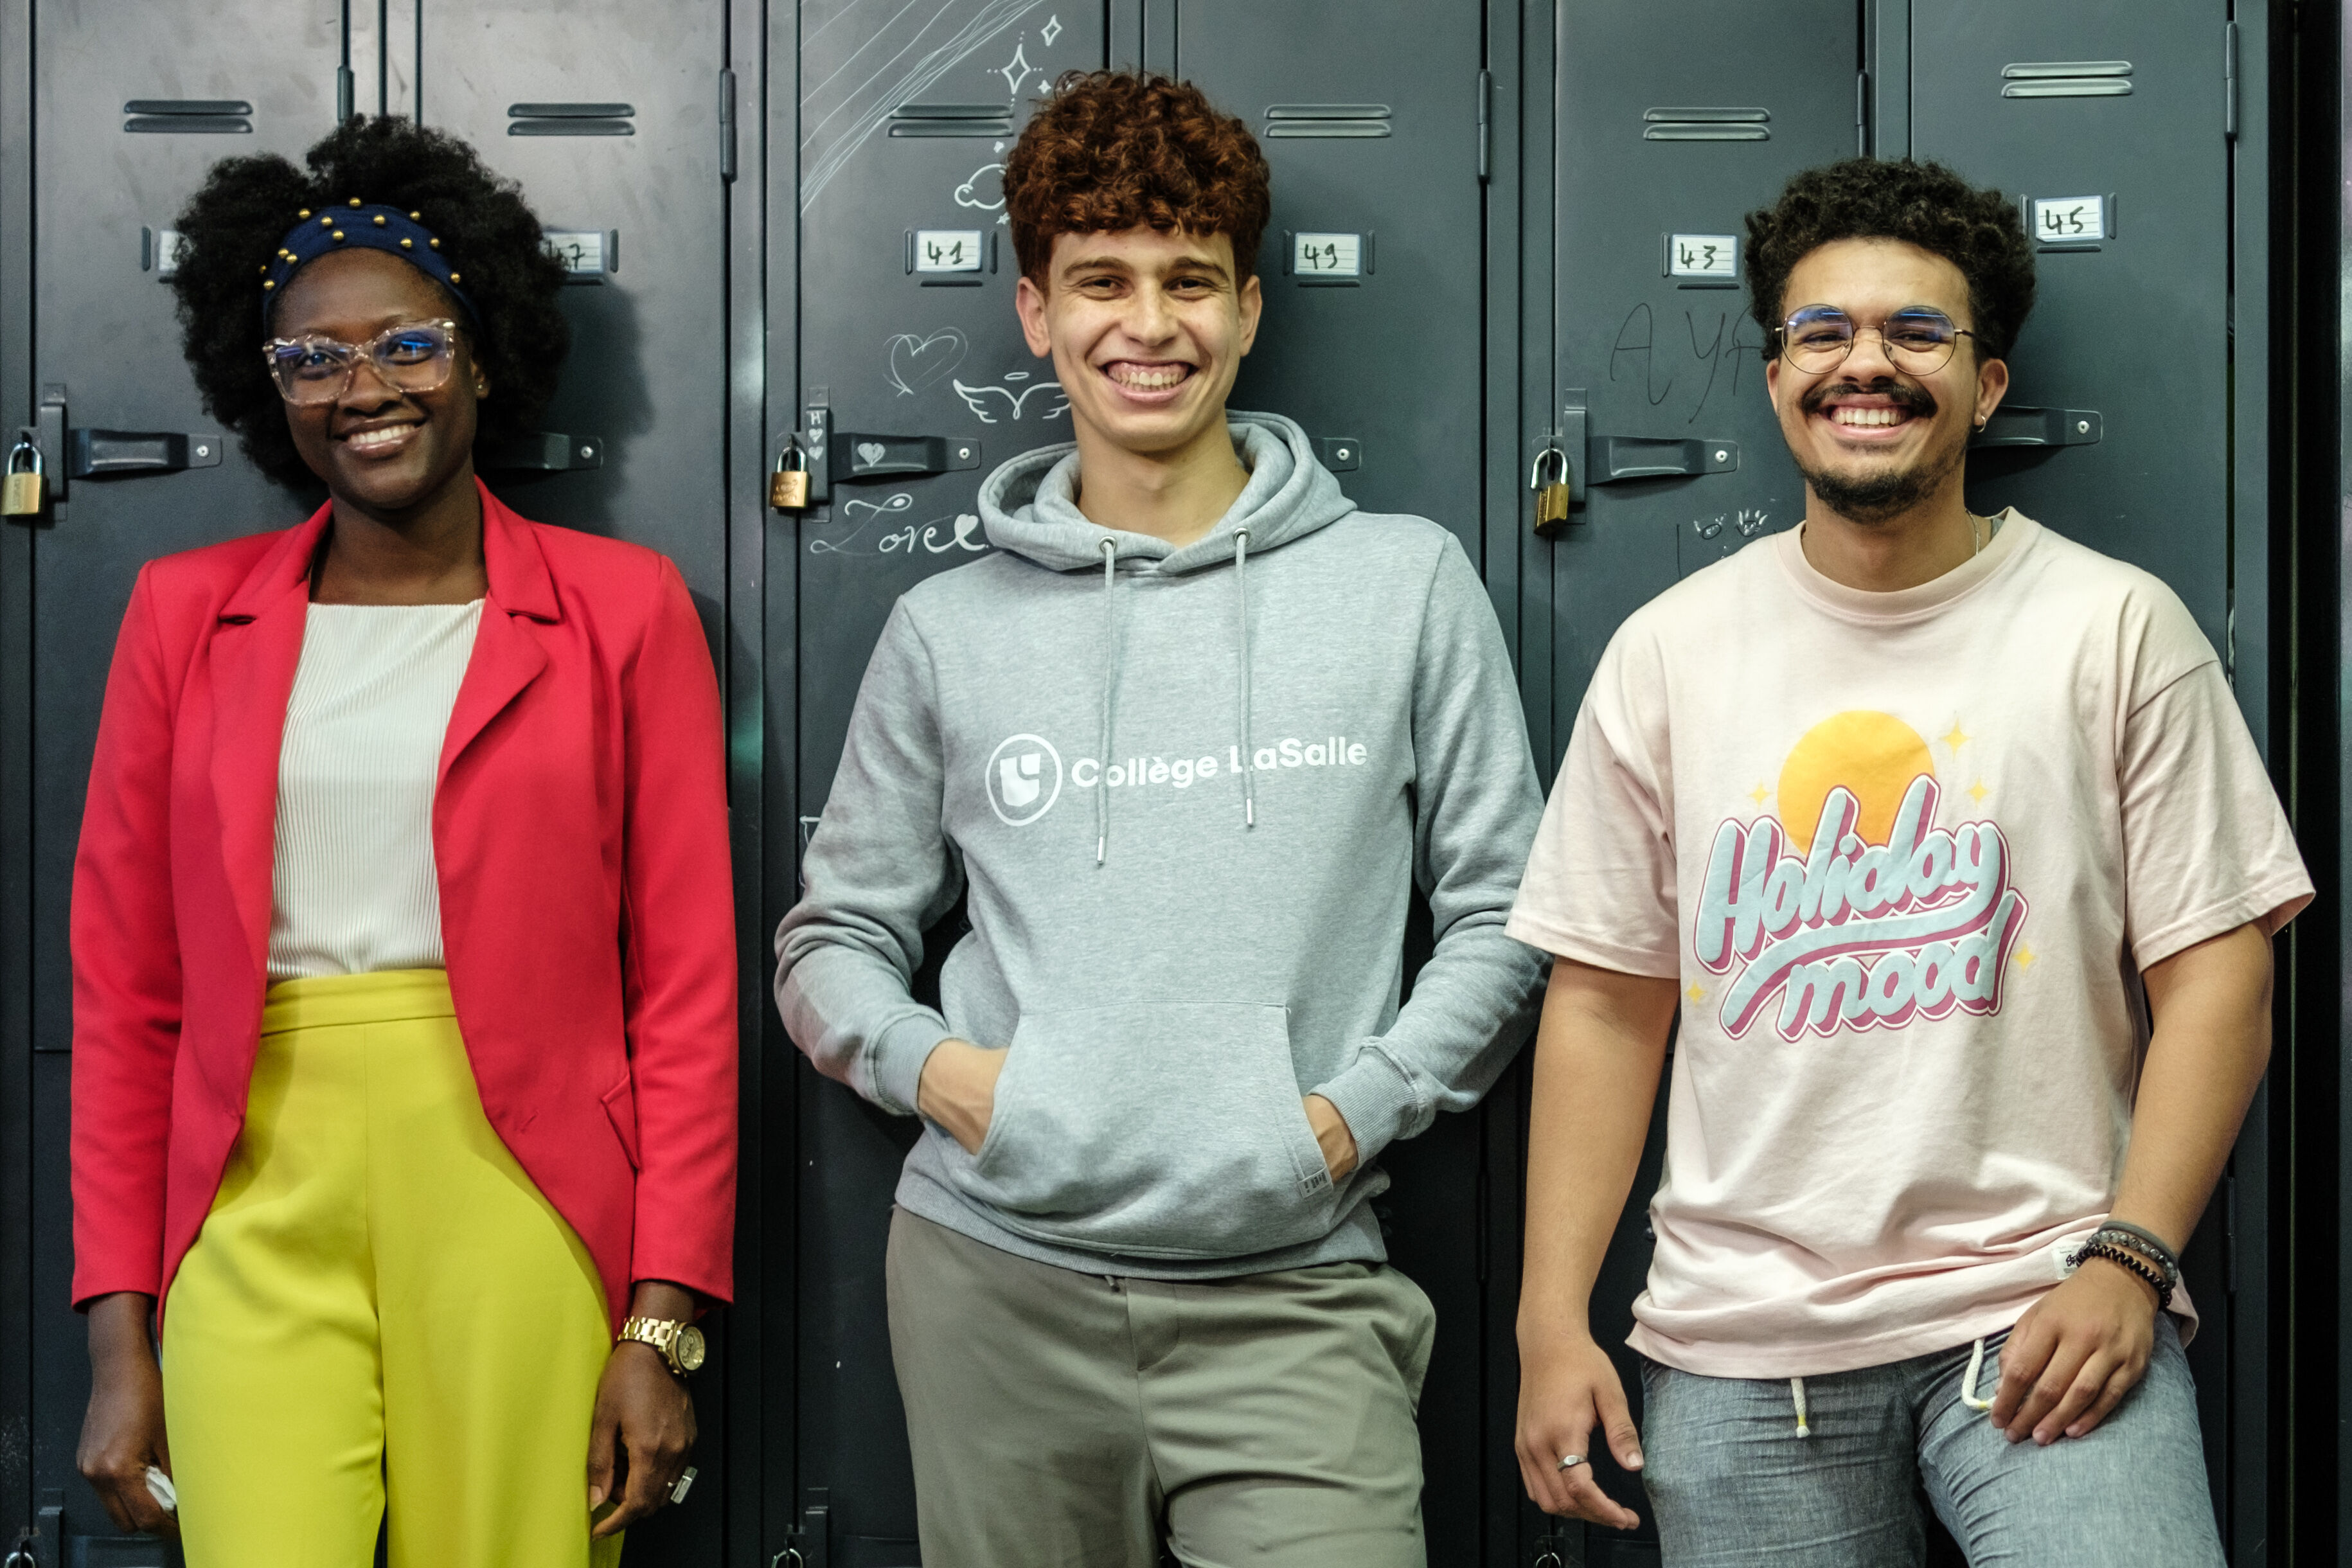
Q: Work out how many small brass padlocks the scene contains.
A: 3